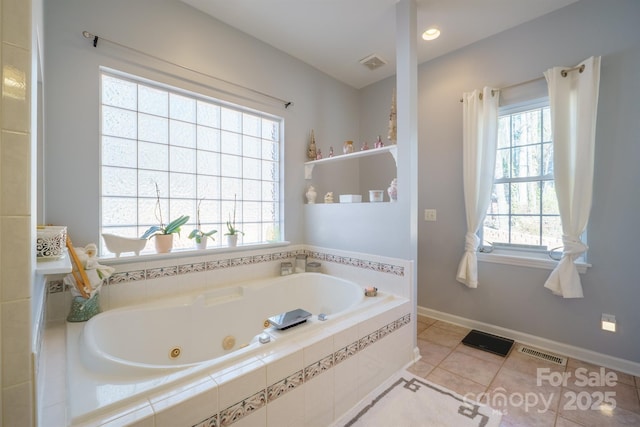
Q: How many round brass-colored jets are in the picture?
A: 2